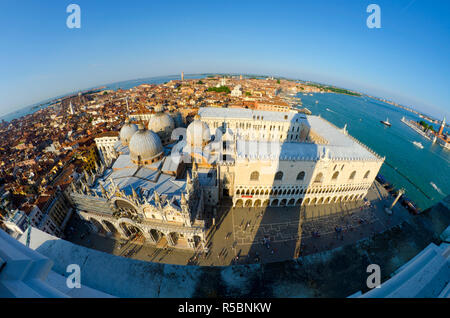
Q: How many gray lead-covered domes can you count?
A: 5